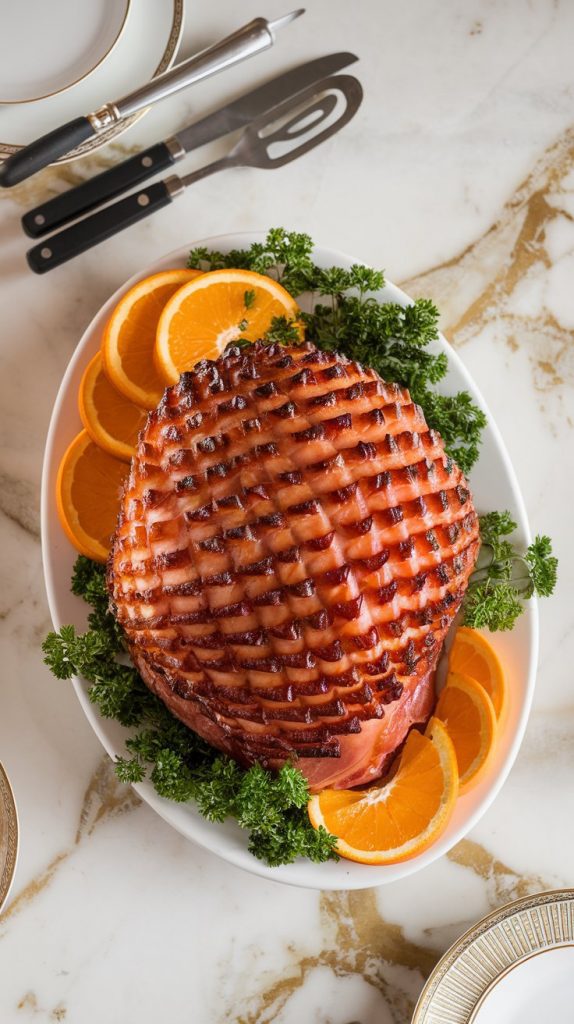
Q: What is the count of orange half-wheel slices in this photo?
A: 3